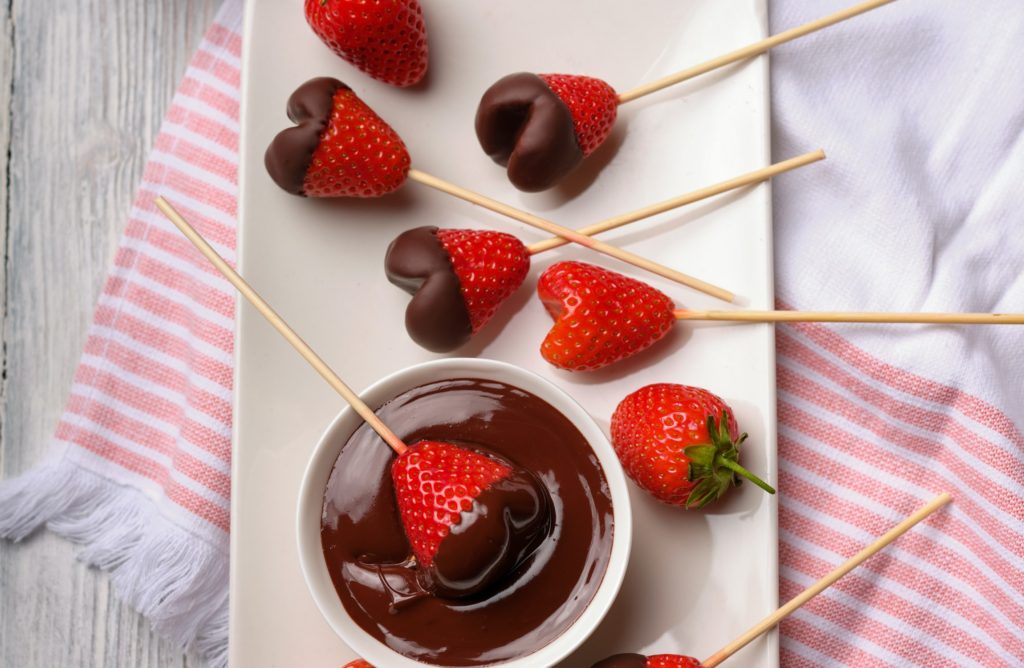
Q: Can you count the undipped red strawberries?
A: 3